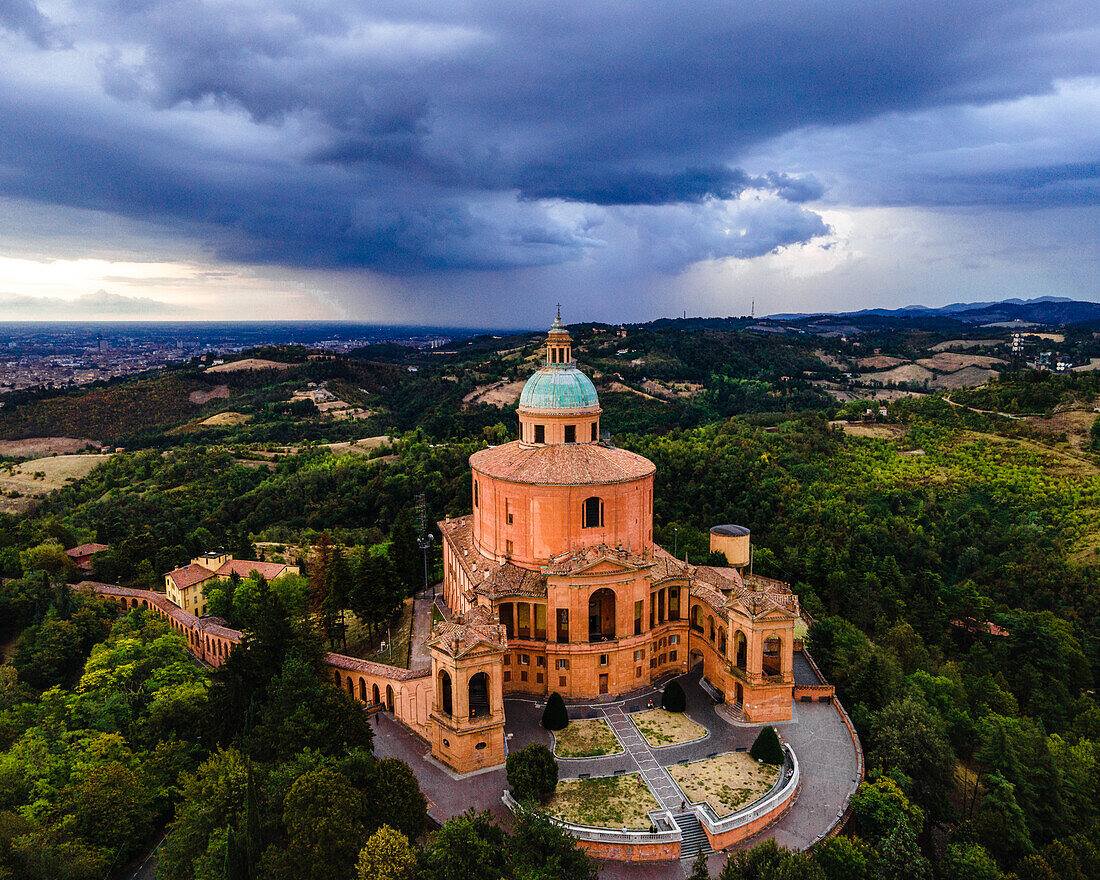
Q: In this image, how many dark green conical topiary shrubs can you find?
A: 3